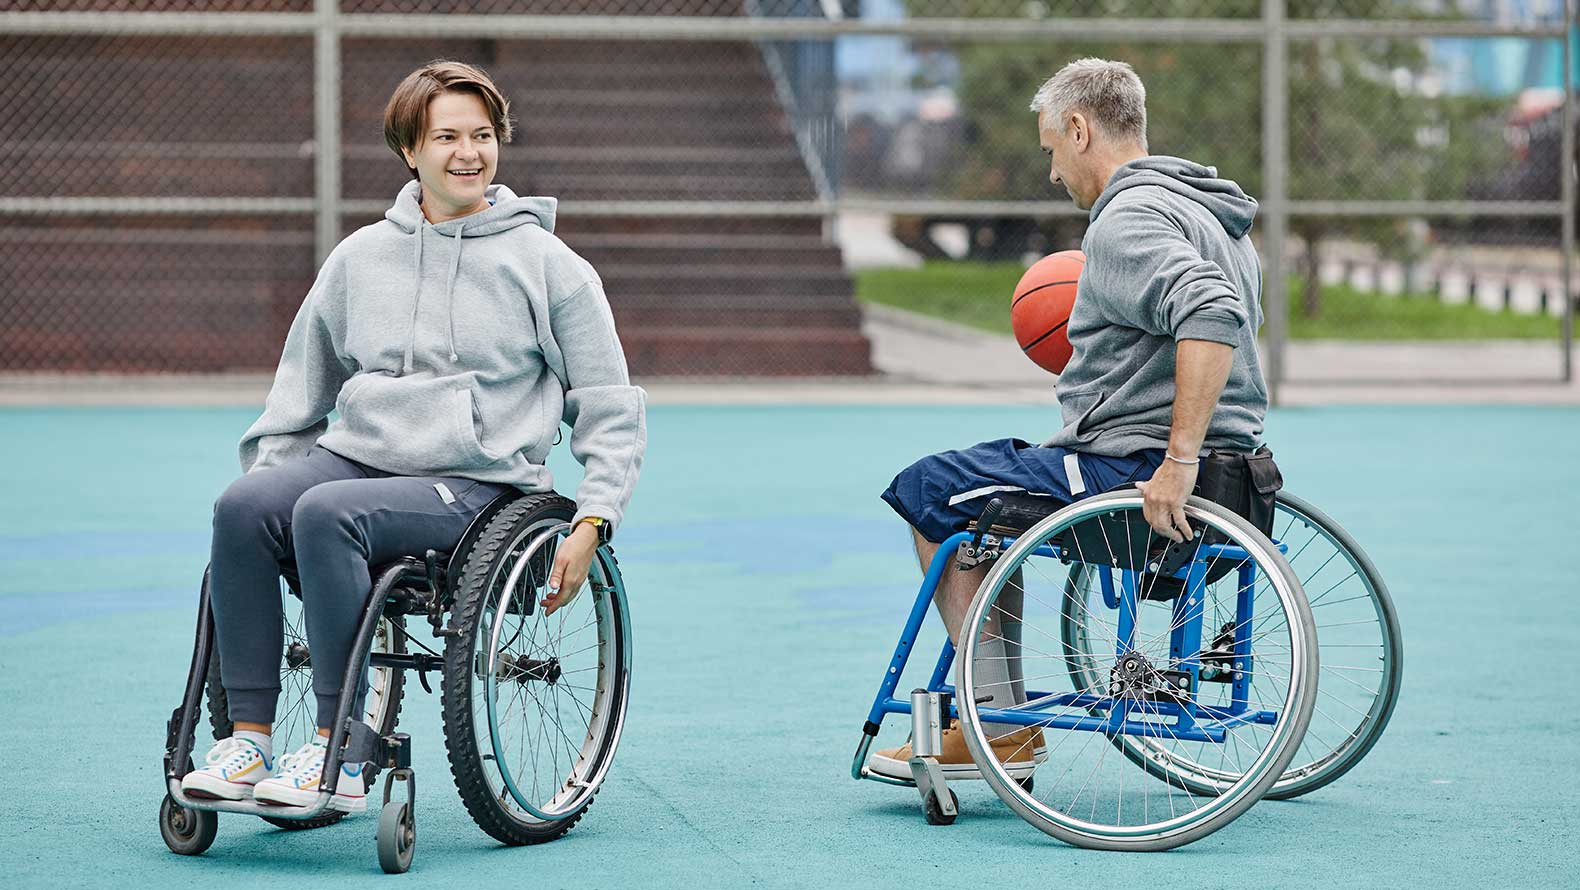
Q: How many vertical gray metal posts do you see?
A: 3